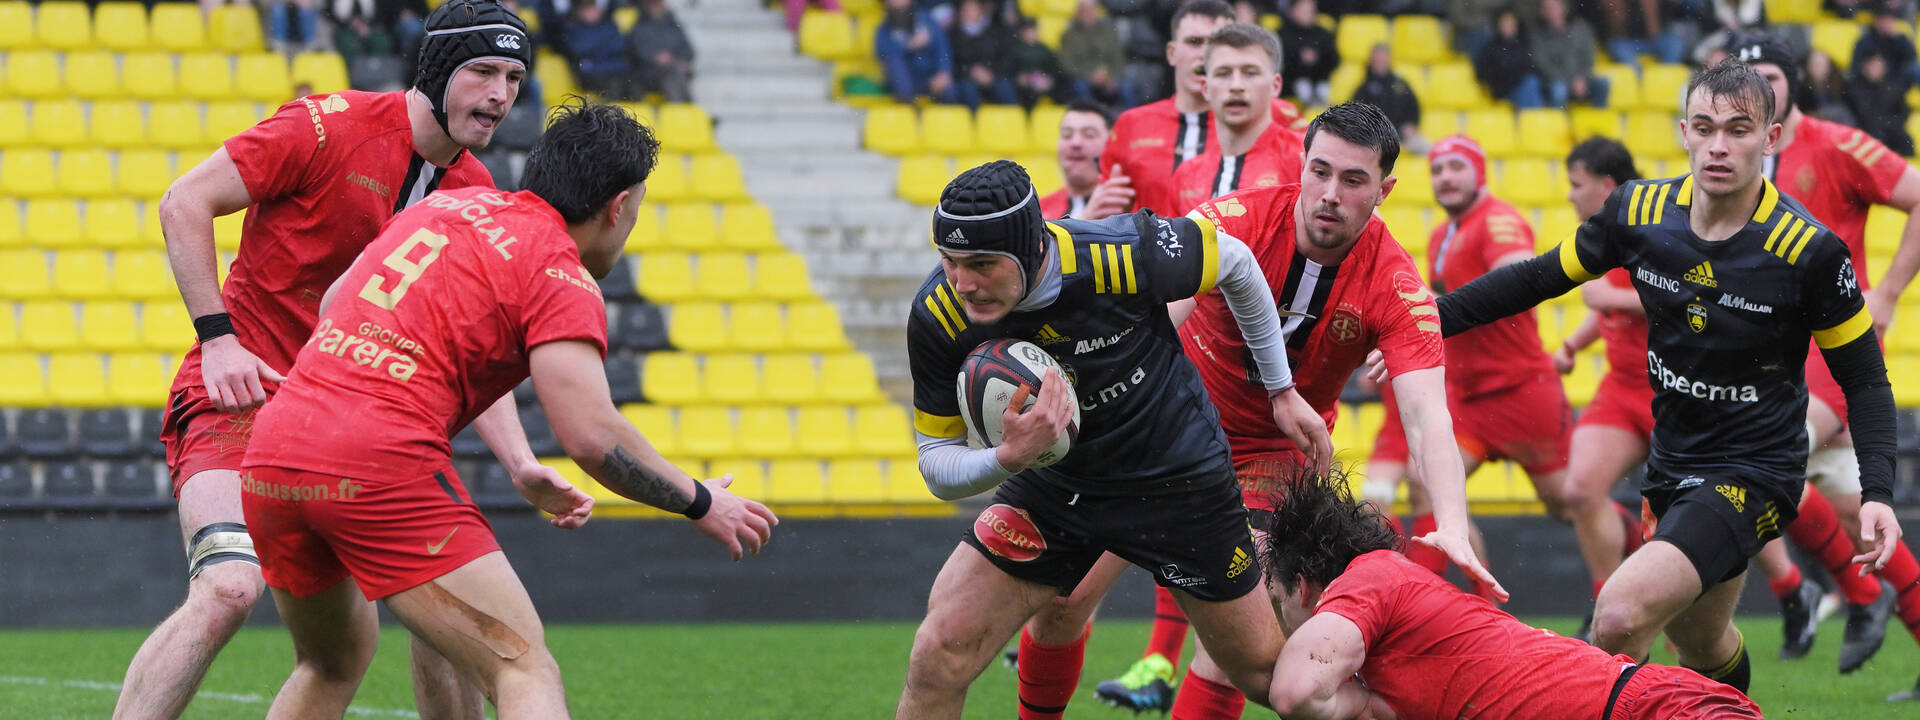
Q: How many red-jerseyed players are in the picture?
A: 10